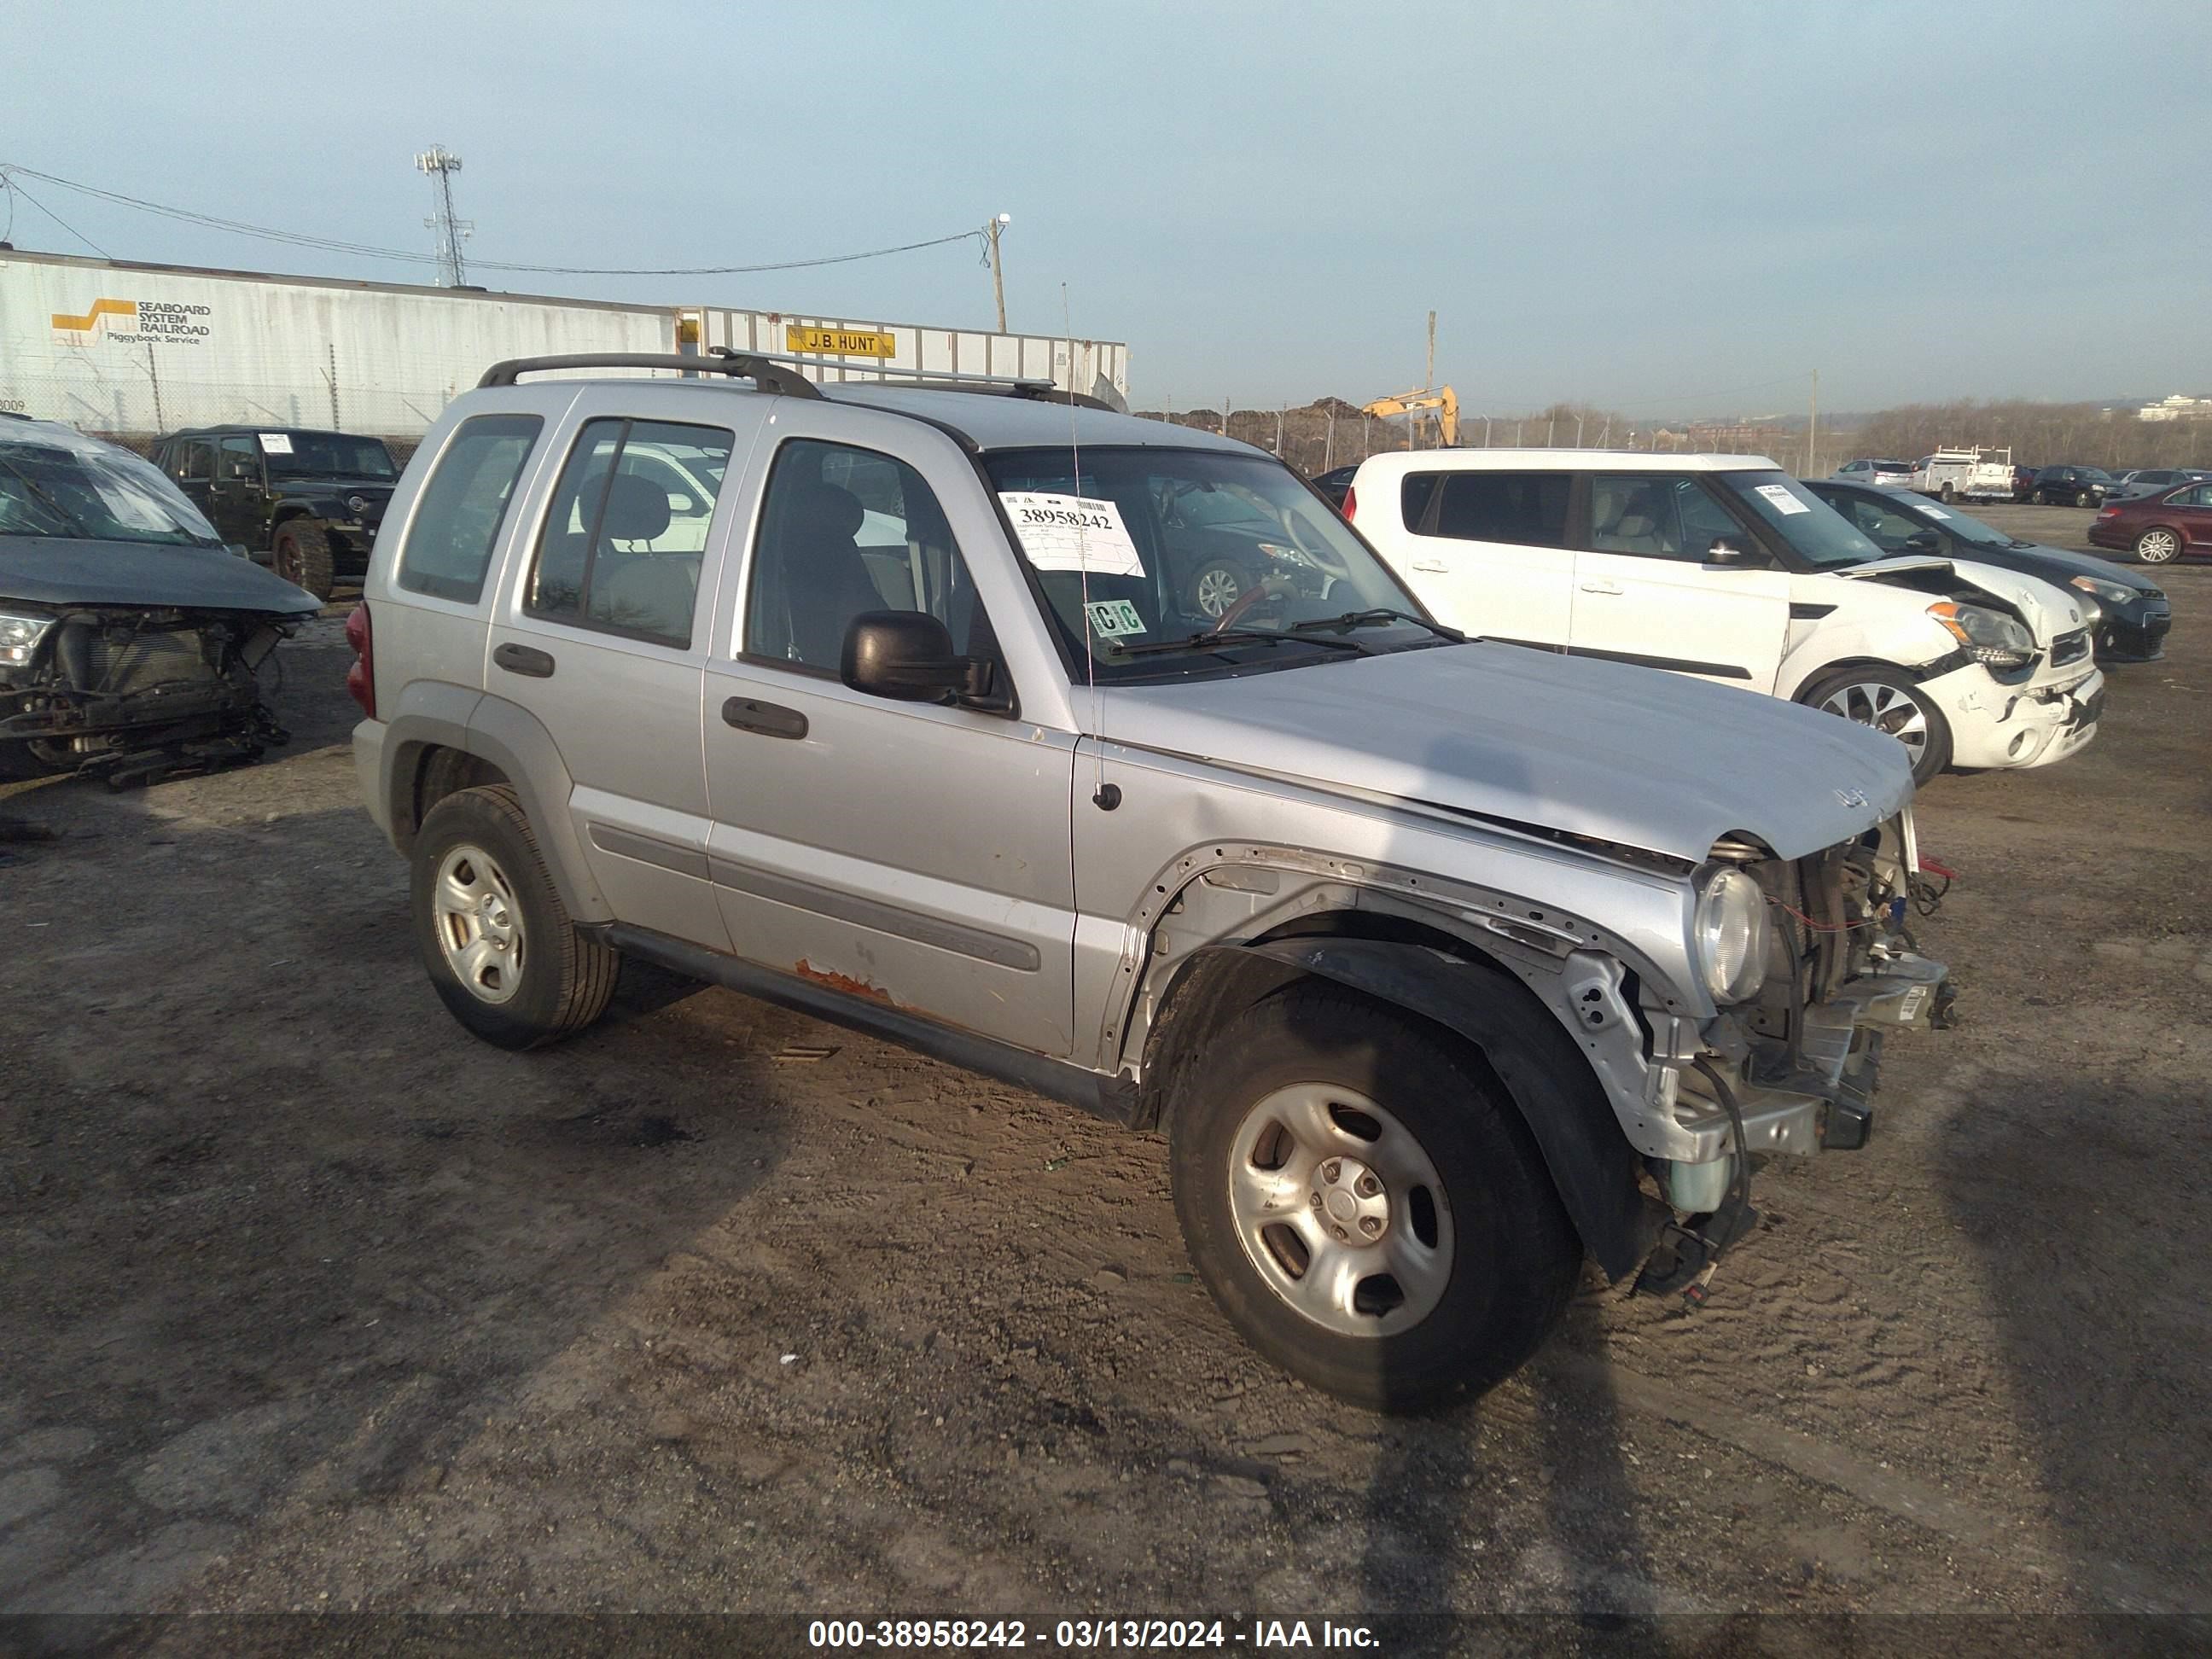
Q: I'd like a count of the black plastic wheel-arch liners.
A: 1